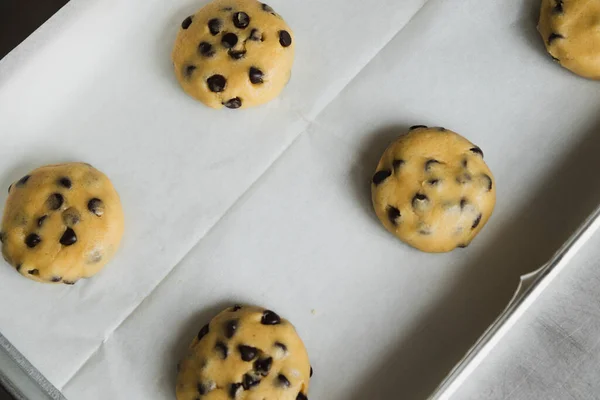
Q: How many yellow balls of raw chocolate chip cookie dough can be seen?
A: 5